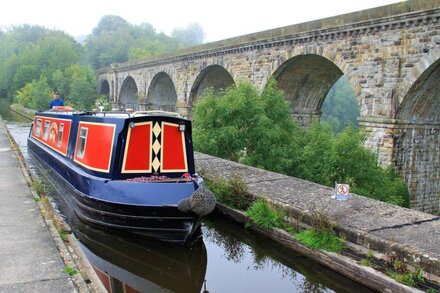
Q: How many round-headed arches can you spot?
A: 6